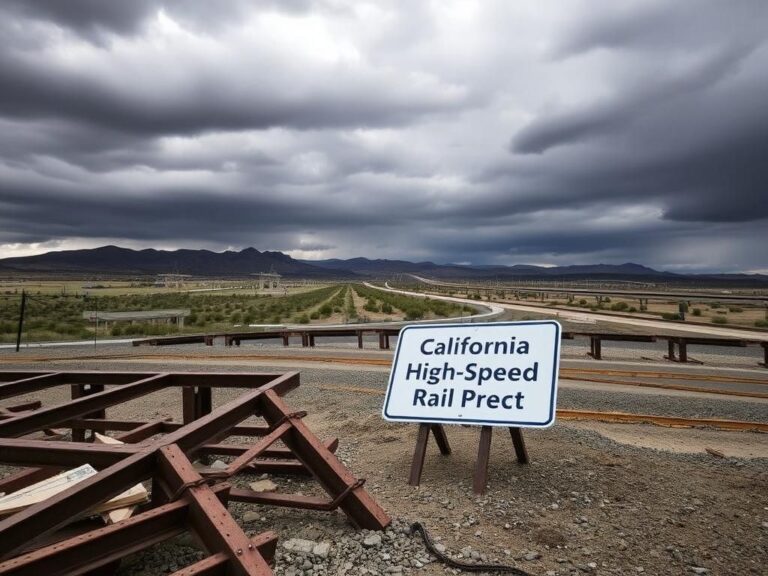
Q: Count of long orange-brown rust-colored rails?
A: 3